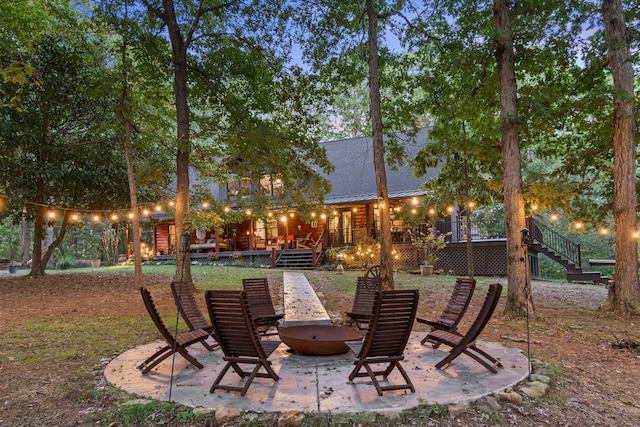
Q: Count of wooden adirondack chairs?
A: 8